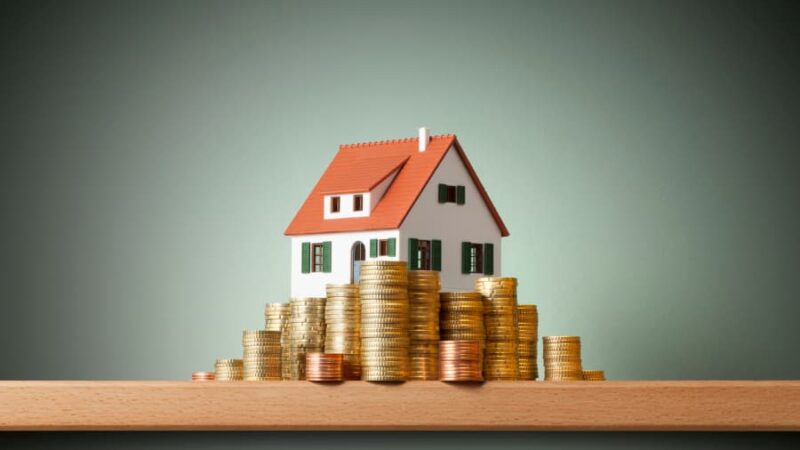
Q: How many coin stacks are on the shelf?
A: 15